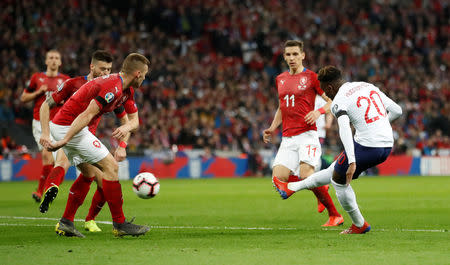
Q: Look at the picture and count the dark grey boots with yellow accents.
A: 2